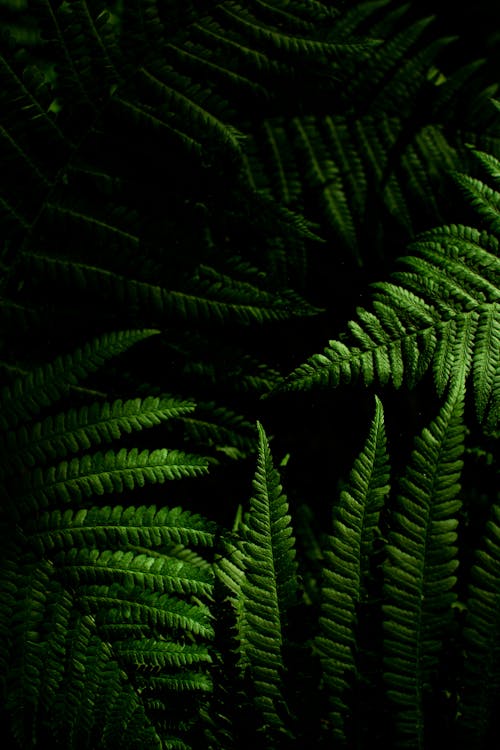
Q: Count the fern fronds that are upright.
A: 4